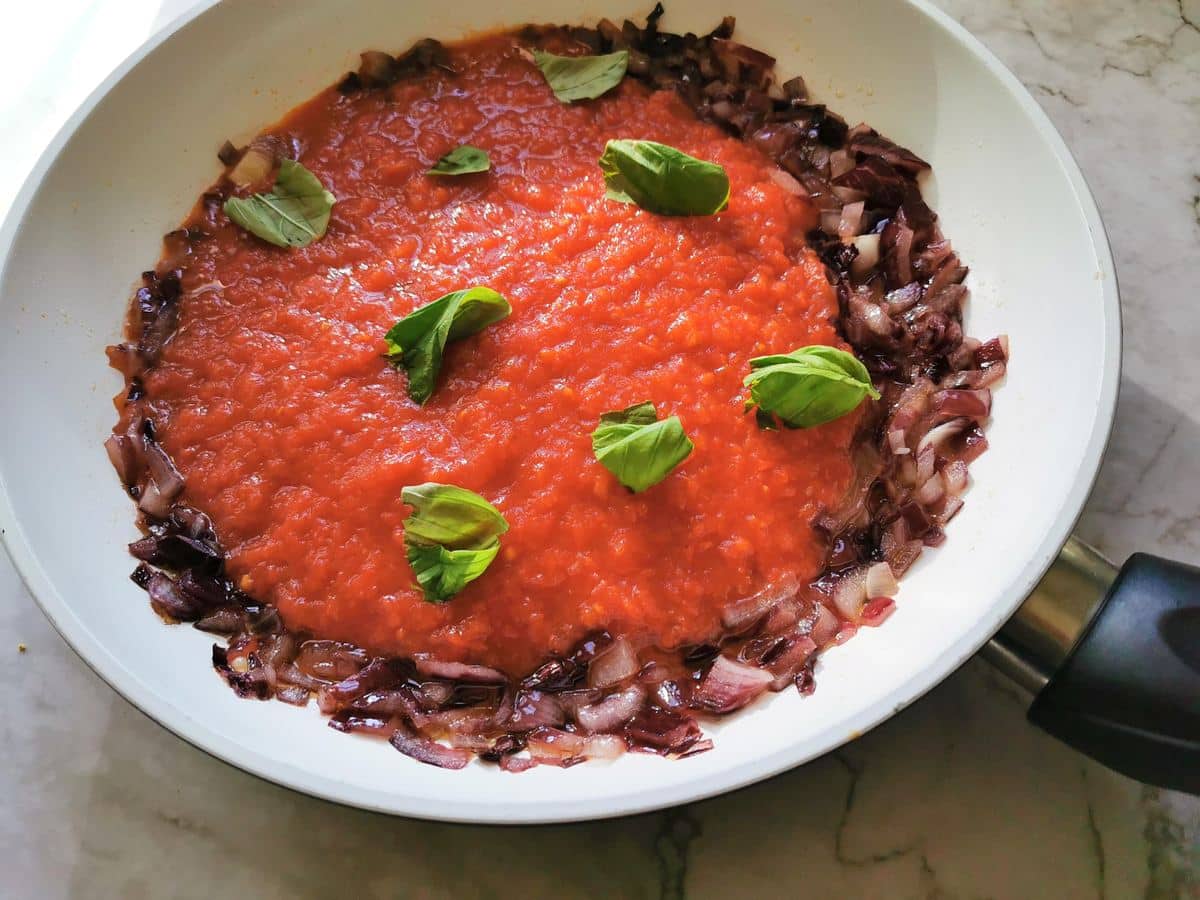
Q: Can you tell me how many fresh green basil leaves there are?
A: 8